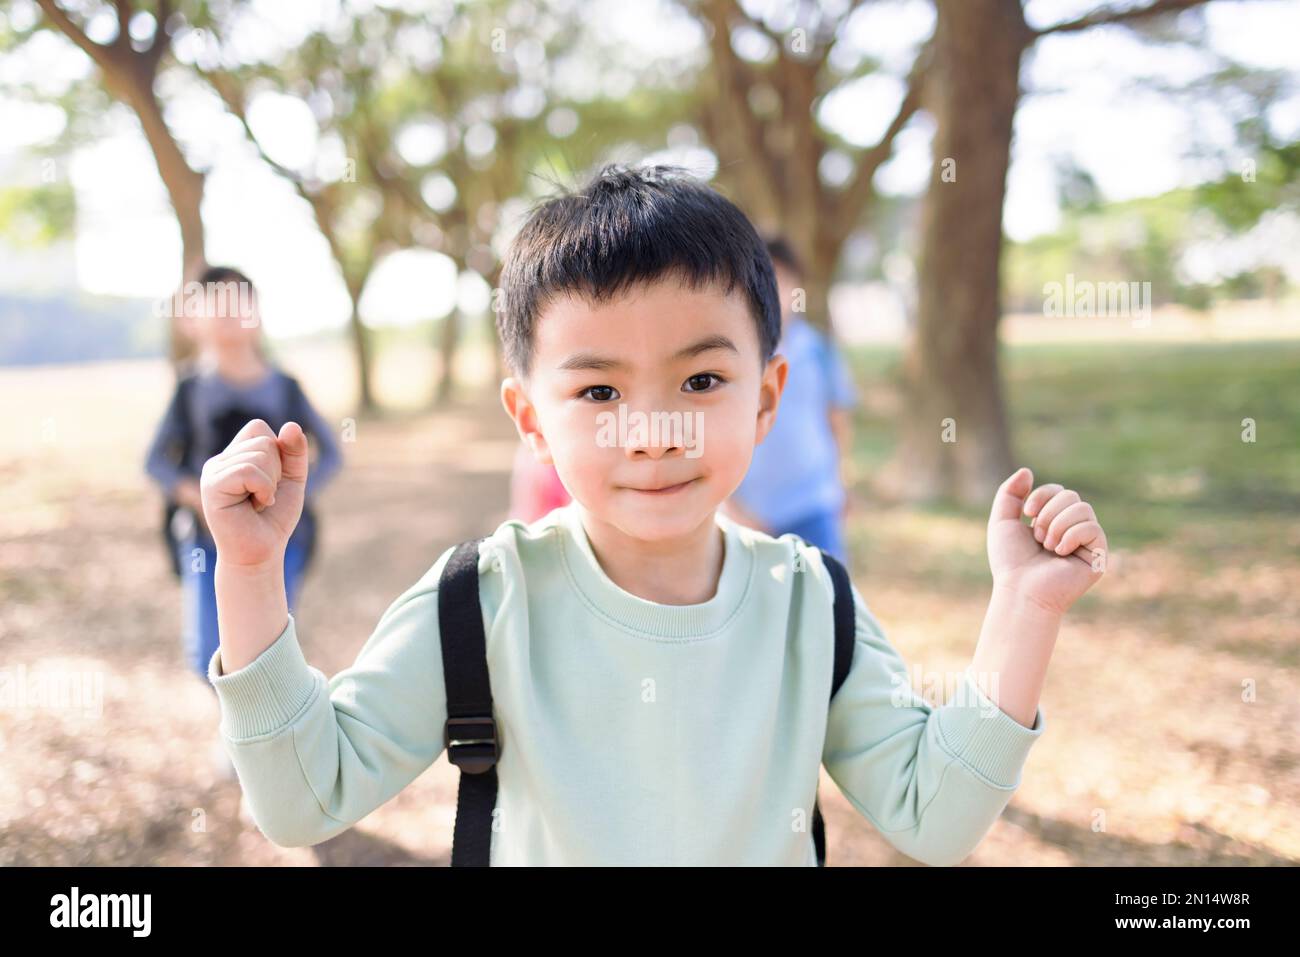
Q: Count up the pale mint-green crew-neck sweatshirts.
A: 1